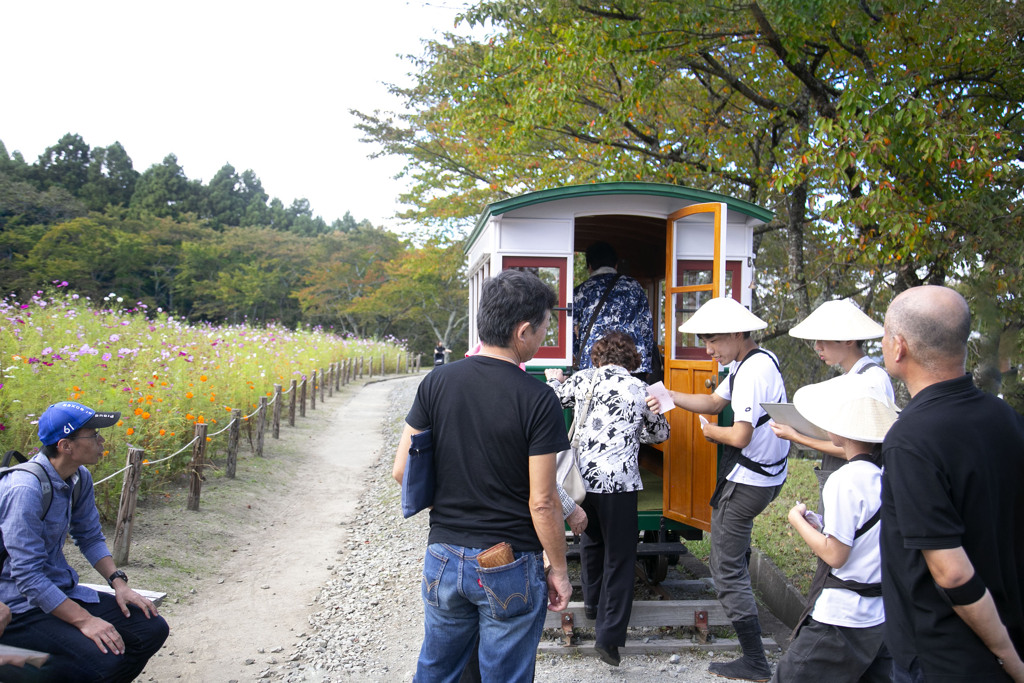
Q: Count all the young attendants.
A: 3